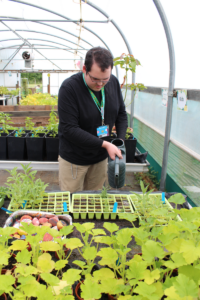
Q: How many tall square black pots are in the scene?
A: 5